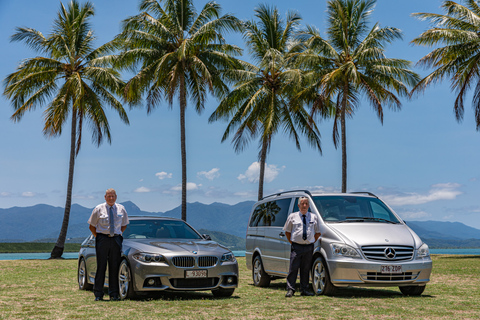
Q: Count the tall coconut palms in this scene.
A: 5